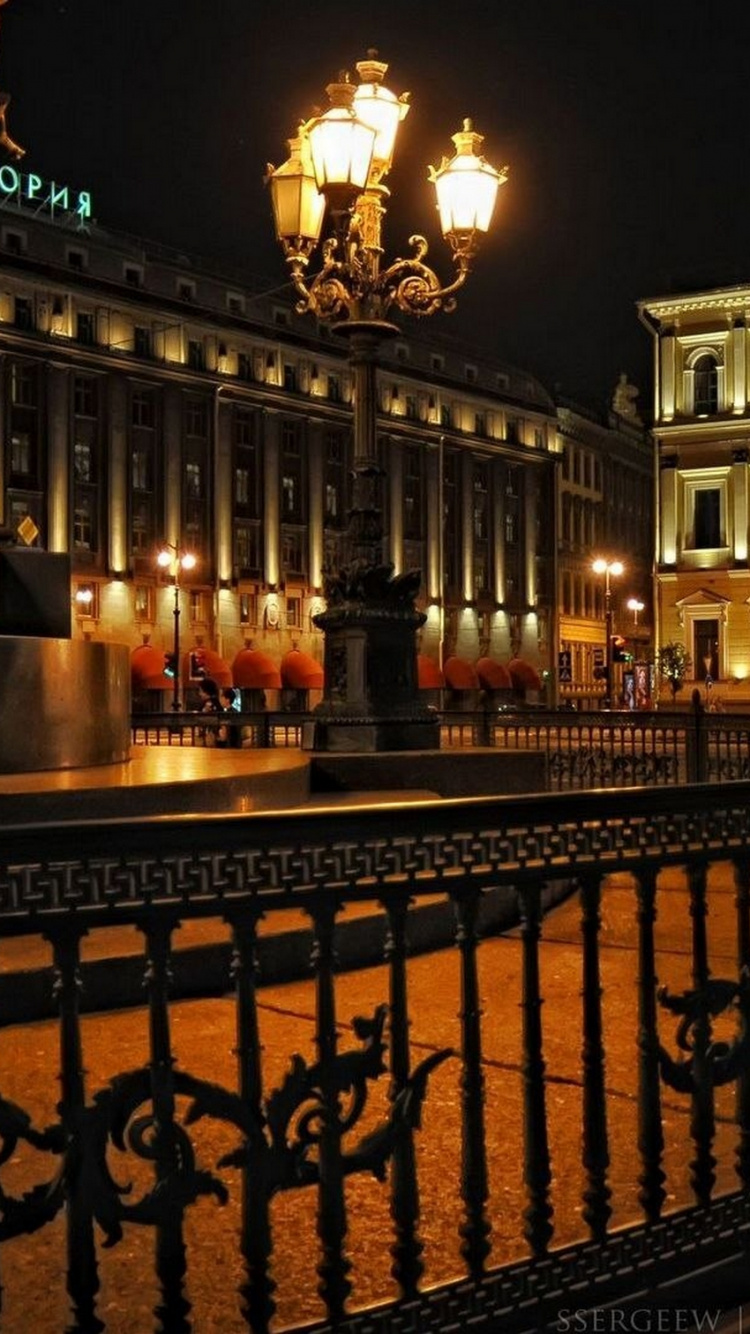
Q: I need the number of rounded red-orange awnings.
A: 8